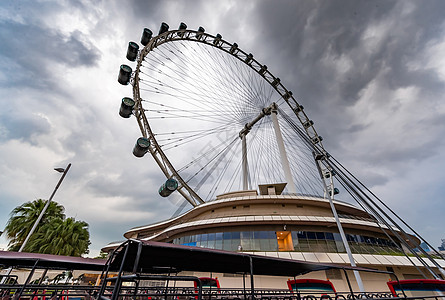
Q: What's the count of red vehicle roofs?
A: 3